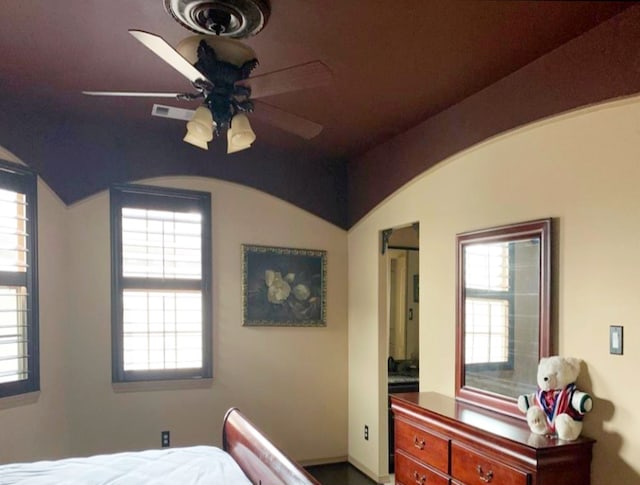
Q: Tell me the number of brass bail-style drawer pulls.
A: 3